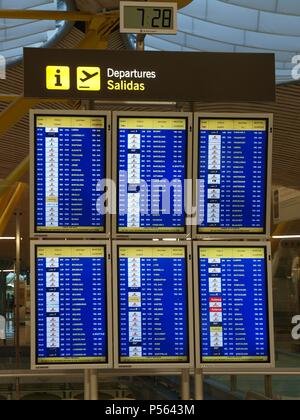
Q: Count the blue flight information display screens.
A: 6